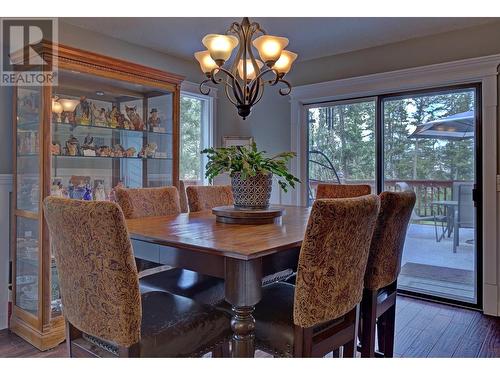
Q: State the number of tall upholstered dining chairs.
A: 6